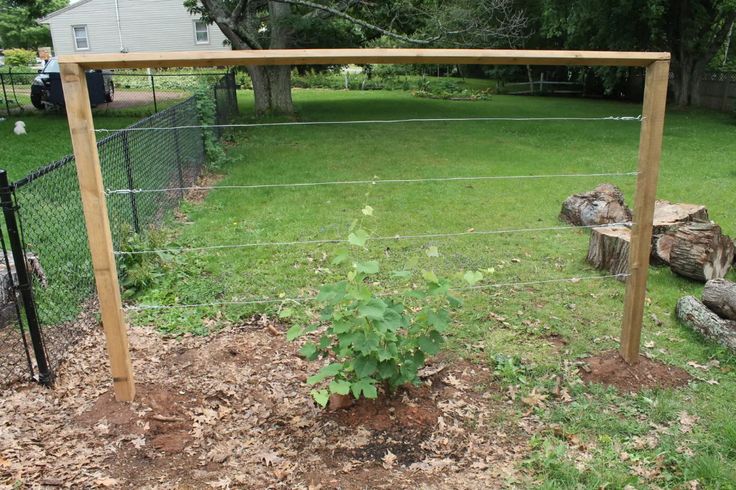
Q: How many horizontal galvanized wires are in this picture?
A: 4